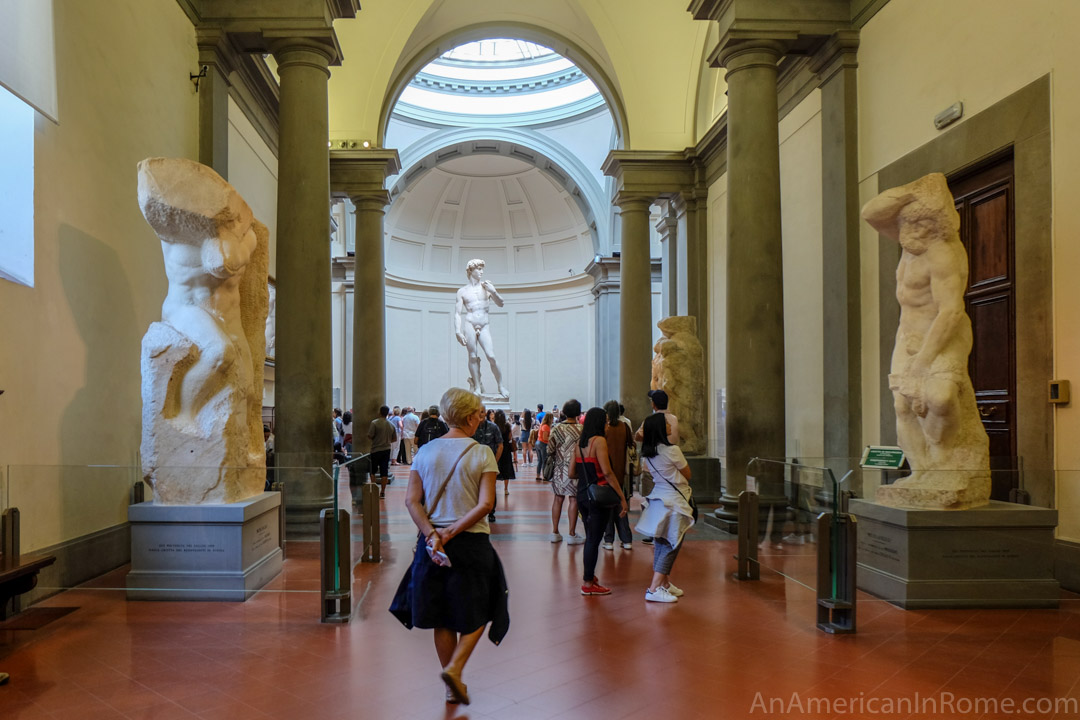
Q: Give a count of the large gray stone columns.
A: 4